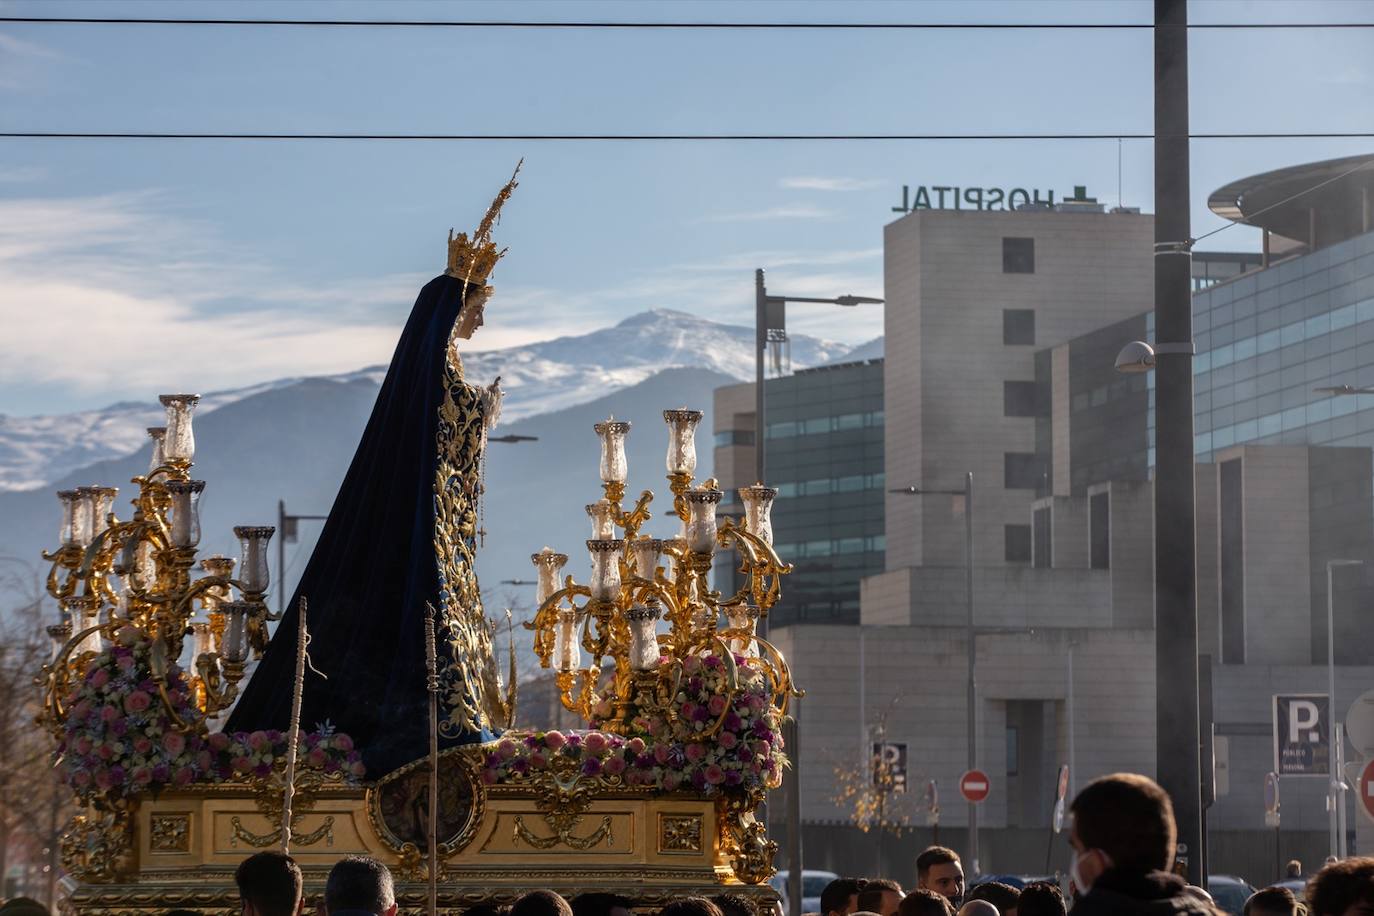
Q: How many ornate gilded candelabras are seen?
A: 2